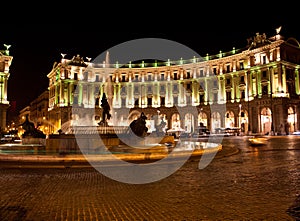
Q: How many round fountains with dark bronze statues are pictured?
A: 1